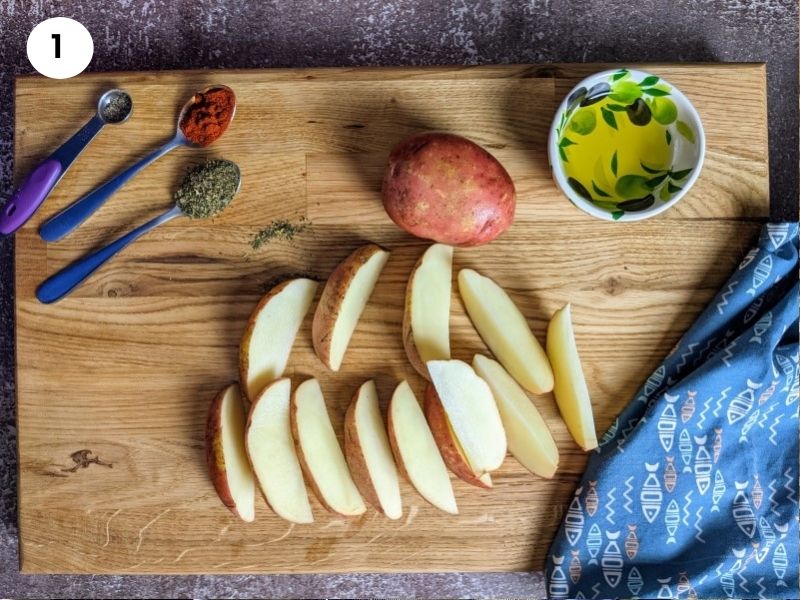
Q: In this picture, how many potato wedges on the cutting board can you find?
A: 13